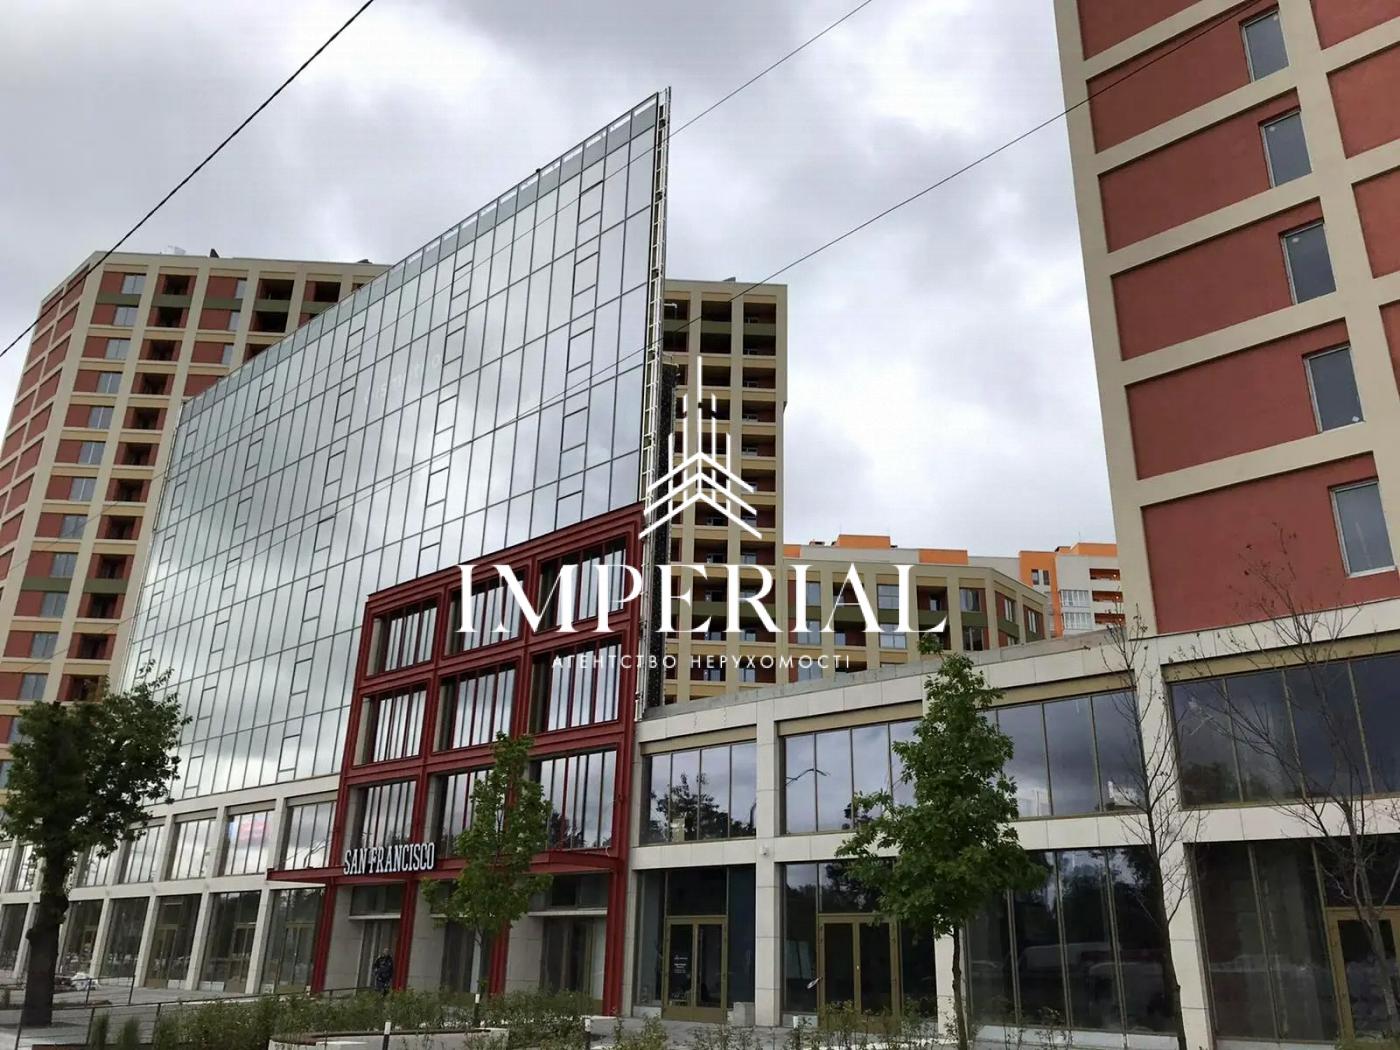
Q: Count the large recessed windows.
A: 9